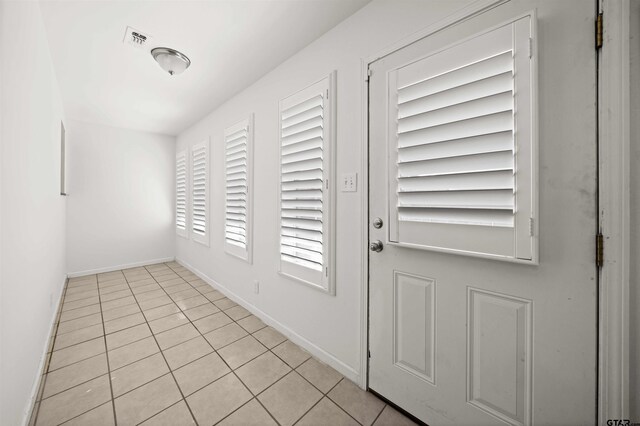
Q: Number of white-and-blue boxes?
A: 0